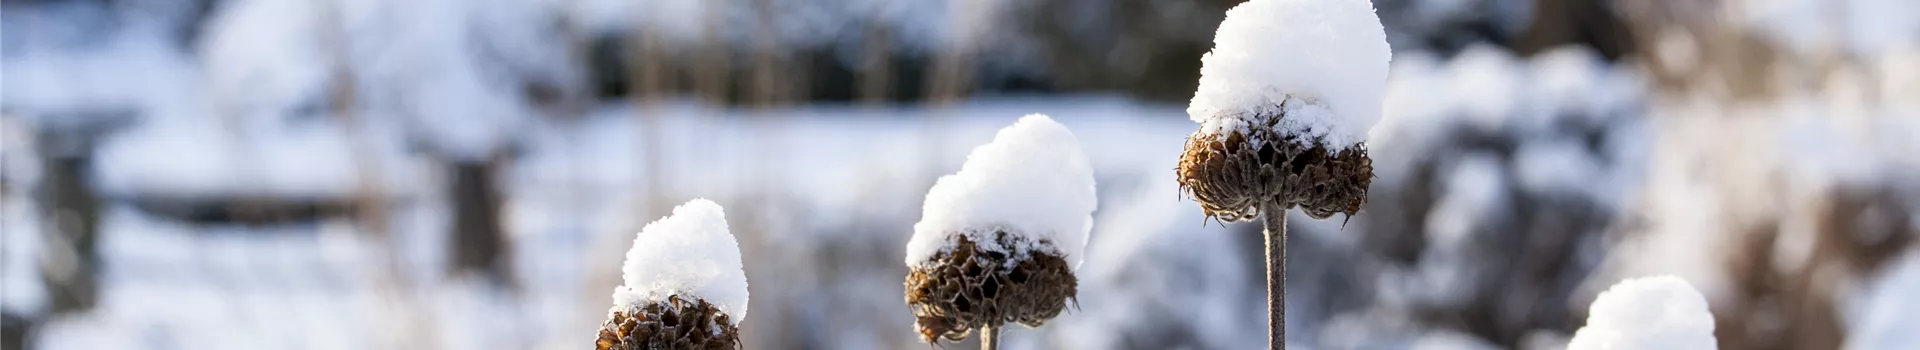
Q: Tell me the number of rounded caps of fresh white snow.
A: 4